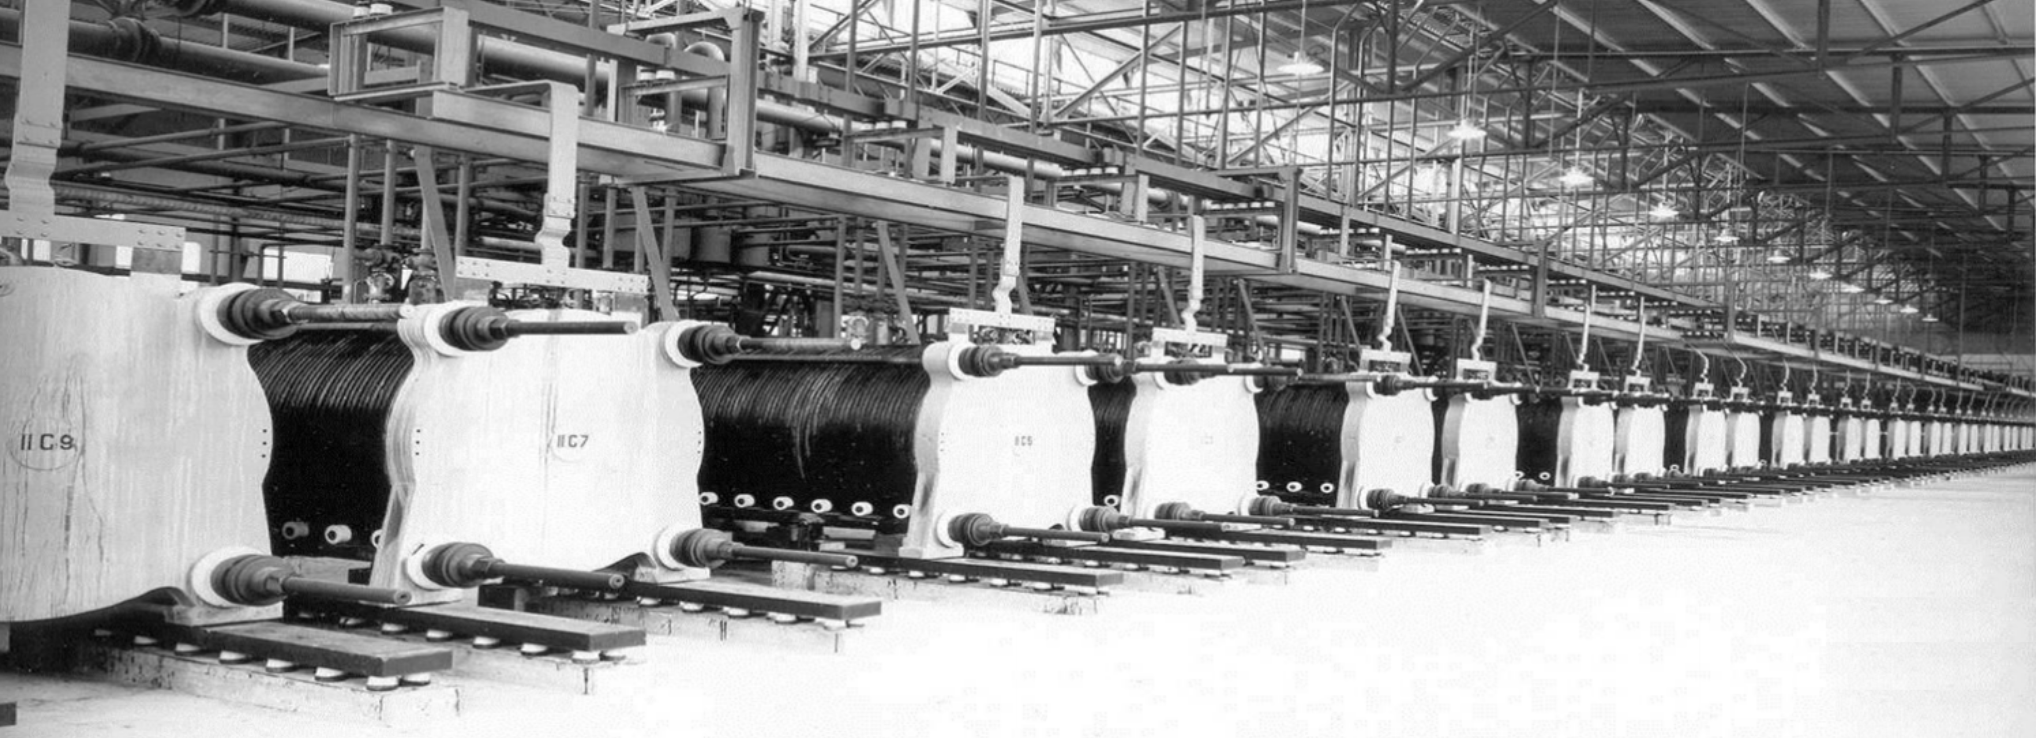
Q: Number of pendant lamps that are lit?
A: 11